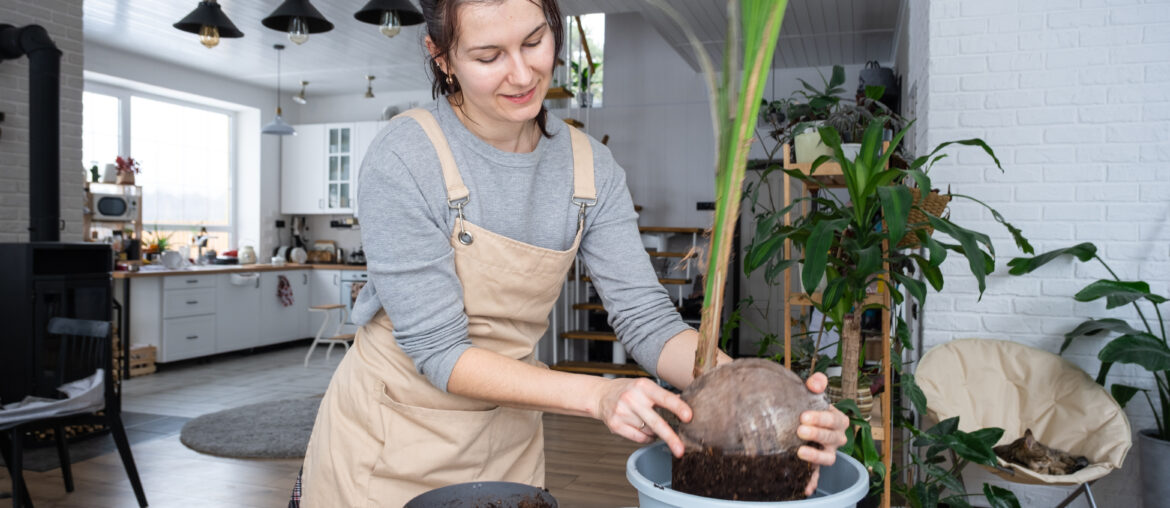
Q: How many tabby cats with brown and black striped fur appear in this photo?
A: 1